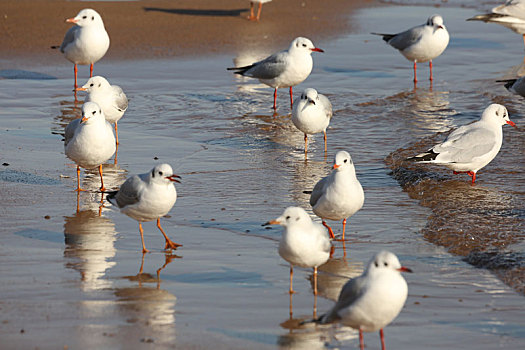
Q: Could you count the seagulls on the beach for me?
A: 14